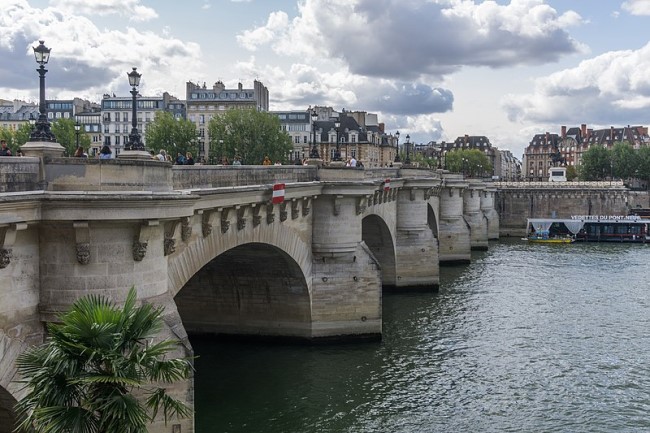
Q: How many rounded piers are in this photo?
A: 6